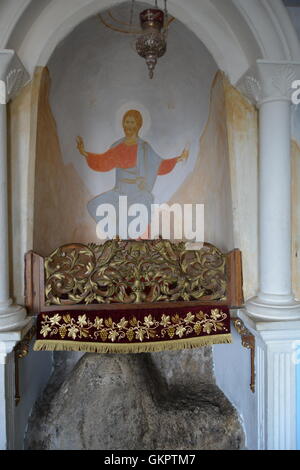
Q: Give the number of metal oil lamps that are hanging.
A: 1